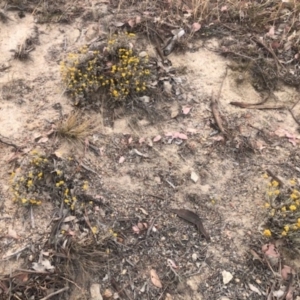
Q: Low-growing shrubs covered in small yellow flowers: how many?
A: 3